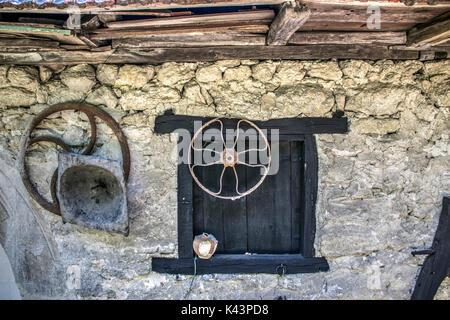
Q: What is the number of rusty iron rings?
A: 2